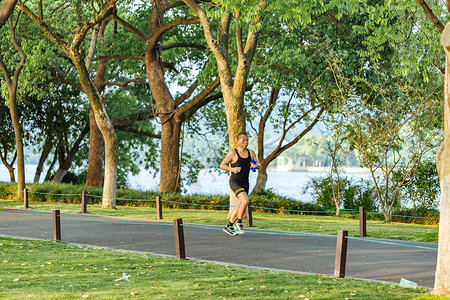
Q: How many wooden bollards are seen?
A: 8